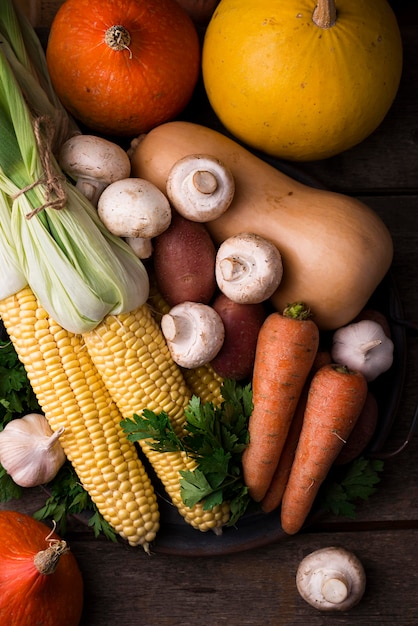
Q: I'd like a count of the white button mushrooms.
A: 6